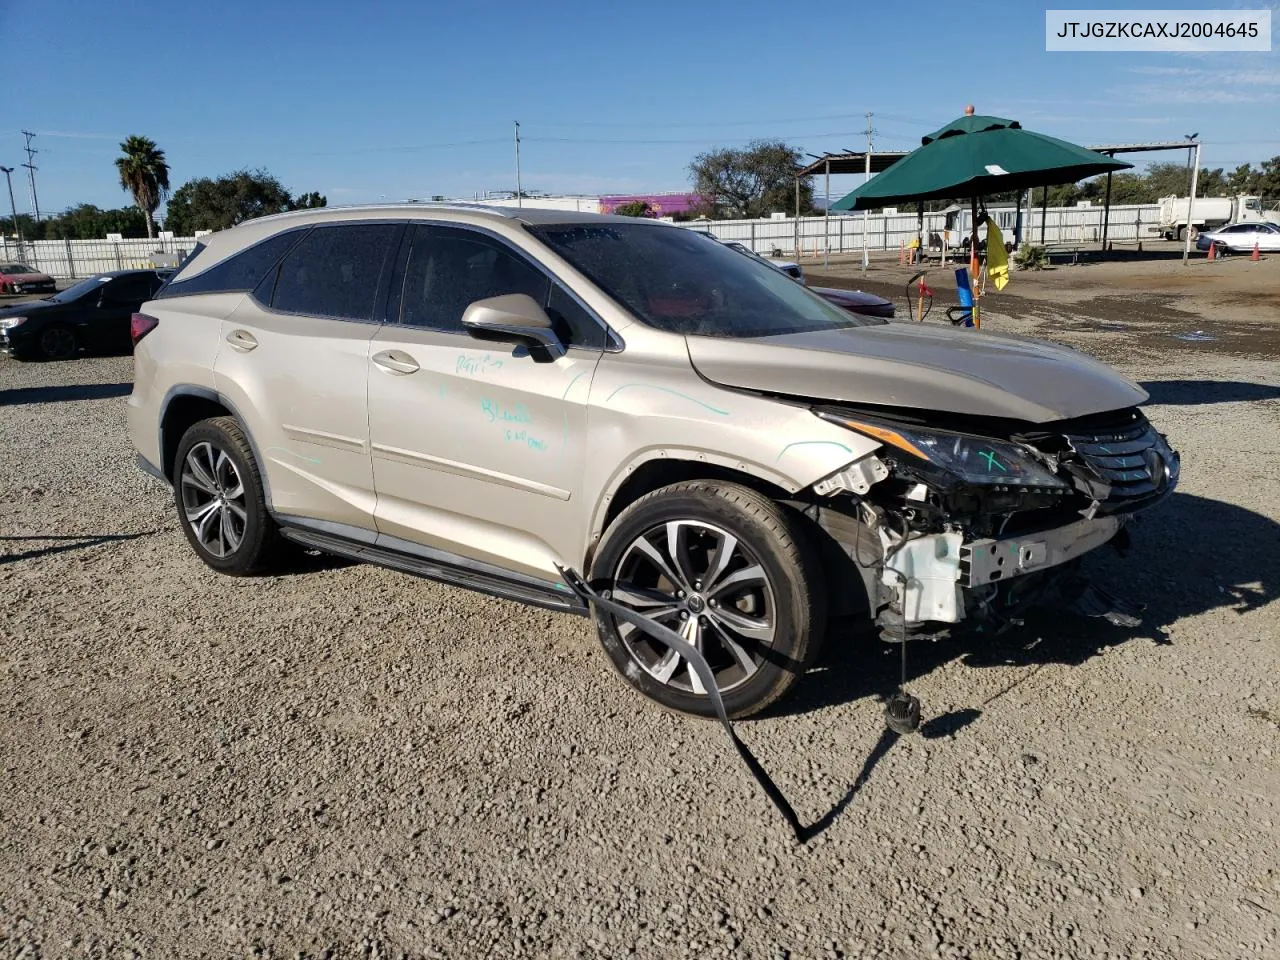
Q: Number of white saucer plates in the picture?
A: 0